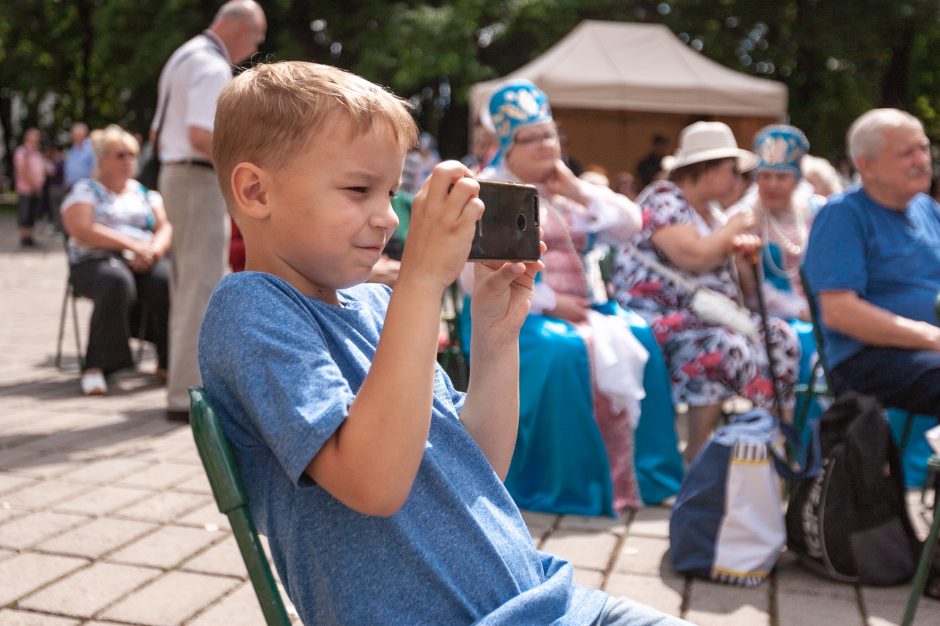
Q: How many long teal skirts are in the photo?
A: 2